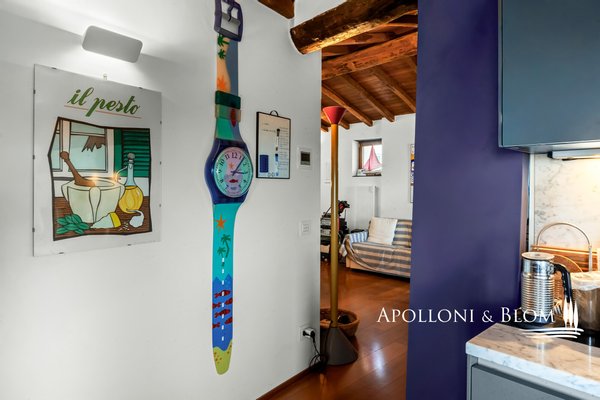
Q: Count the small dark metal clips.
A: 10